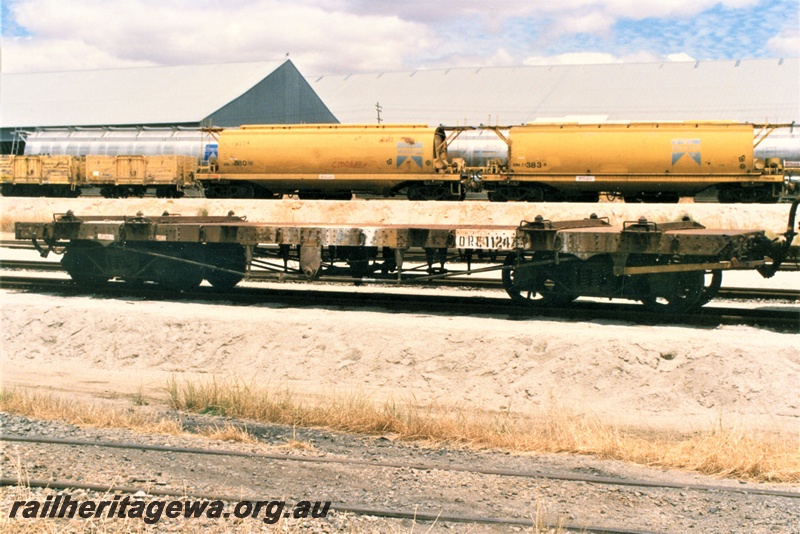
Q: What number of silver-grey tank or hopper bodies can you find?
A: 3